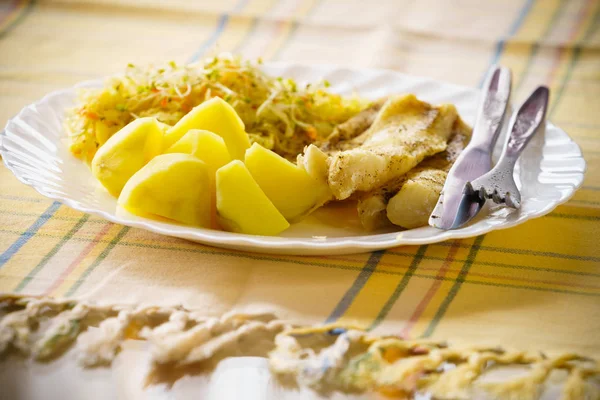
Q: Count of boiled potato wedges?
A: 6